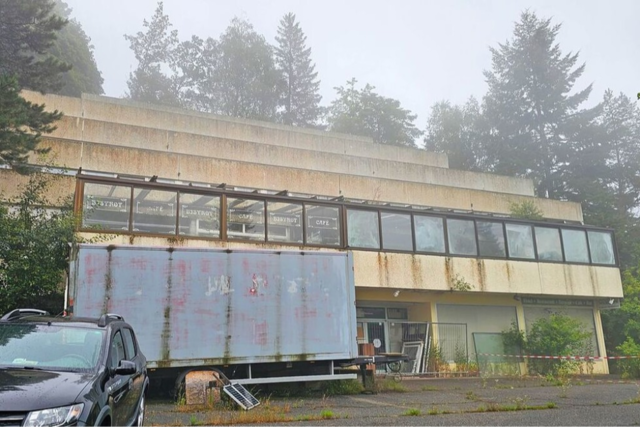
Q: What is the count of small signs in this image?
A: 6